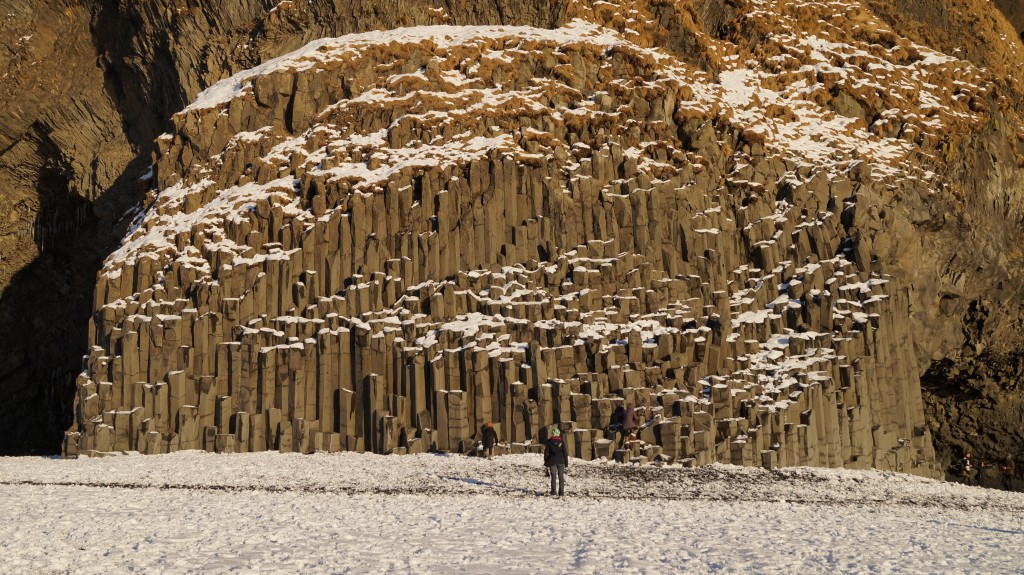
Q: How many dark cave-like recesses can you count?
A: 2